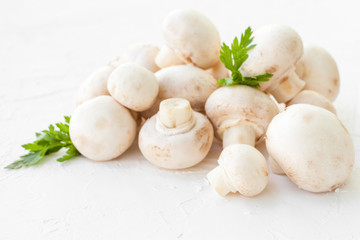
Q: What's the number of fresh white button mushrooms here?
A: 14